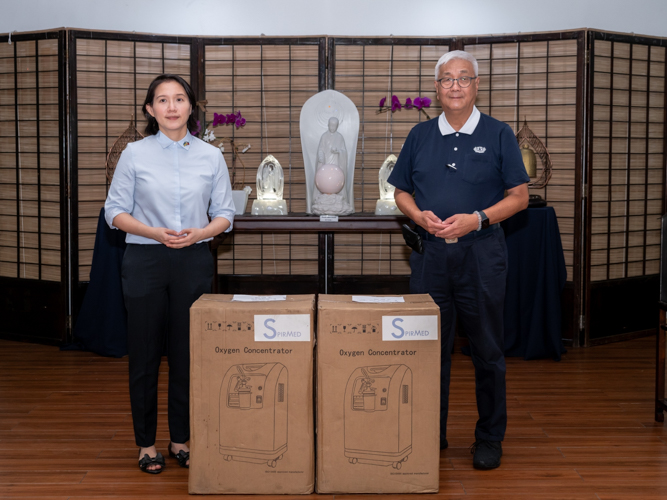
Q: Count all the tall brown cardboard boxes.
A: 2